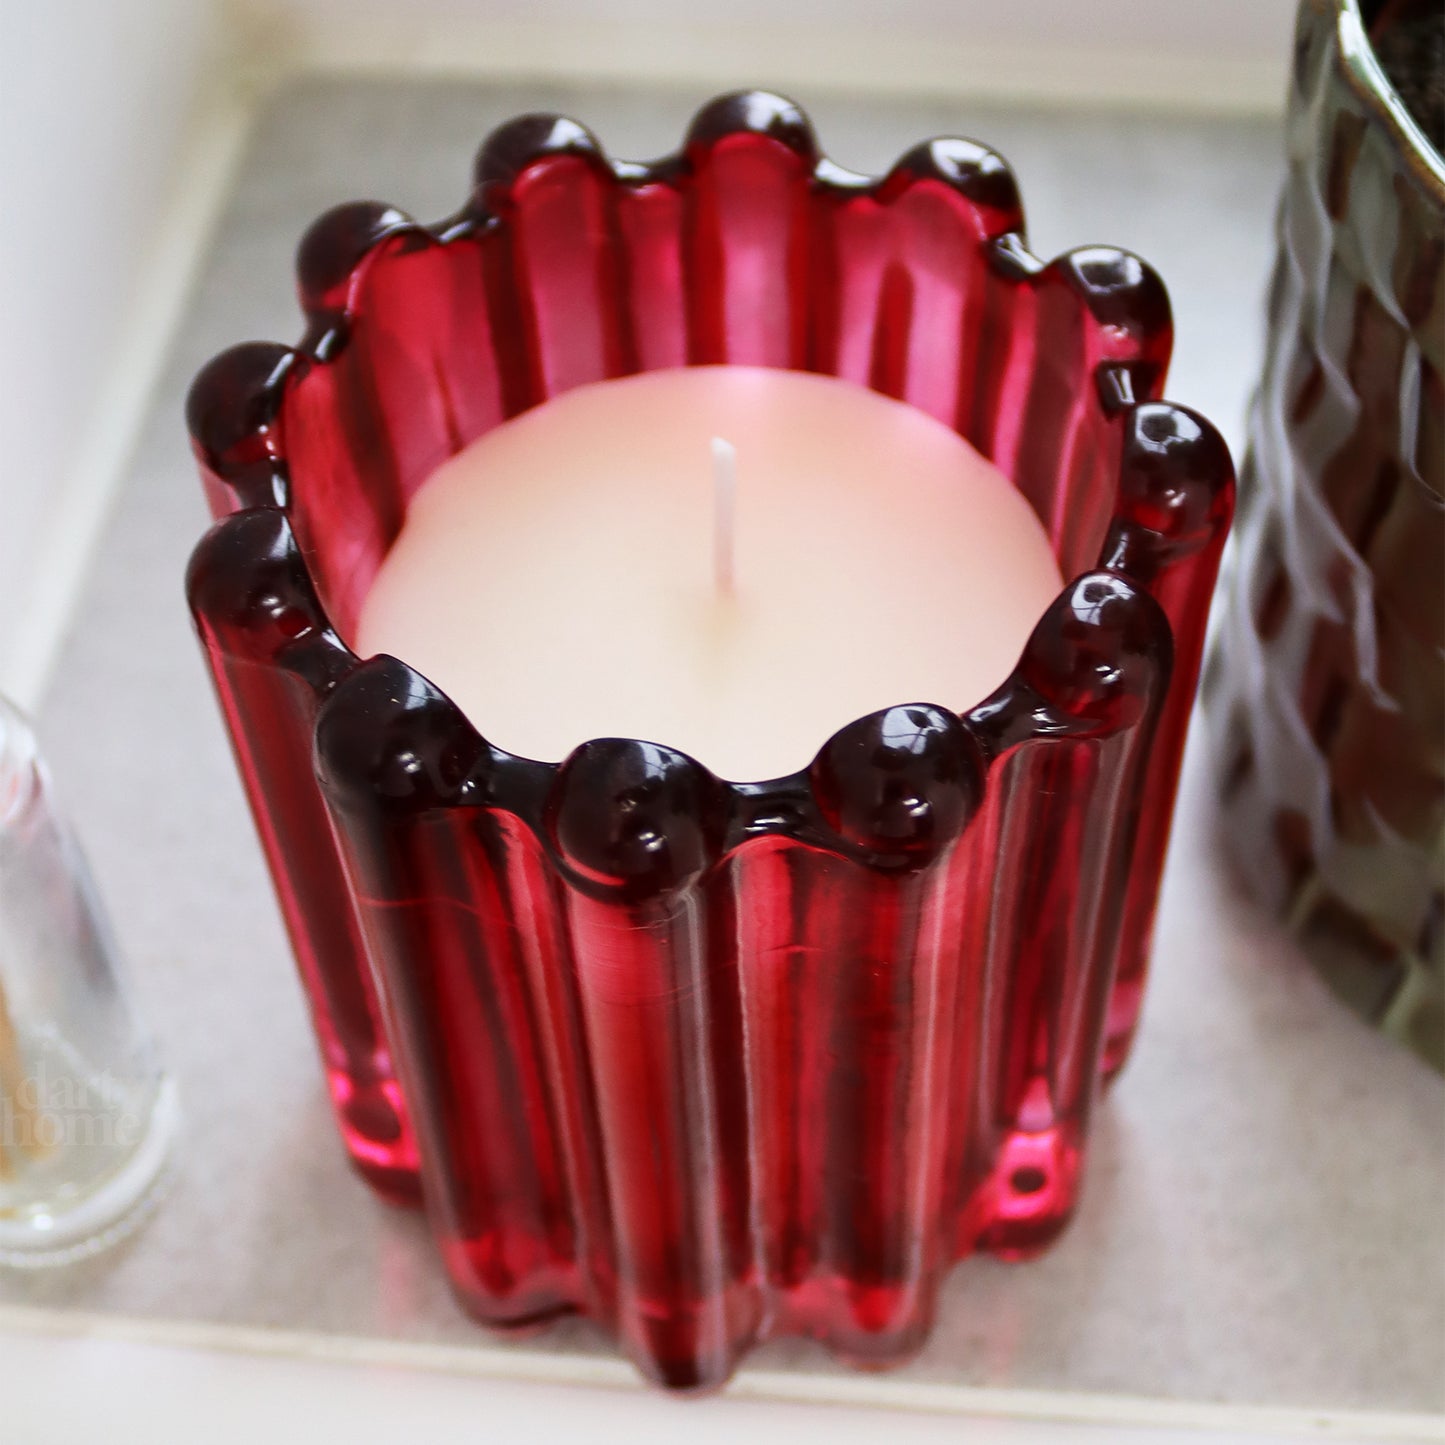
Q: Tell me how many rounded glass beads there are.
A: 12